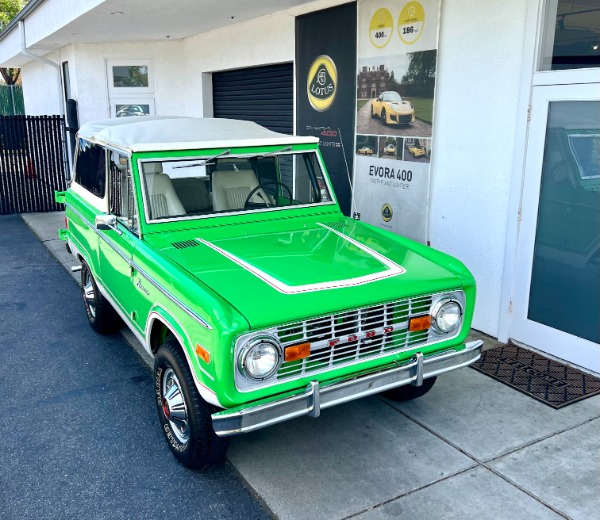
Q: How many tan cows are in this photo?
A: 0